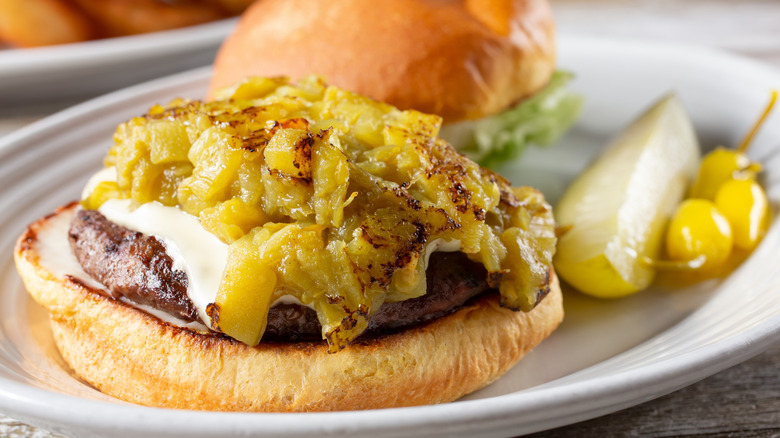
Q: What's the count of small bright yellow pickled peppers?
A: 3